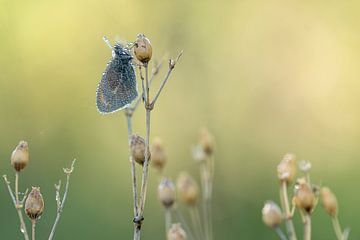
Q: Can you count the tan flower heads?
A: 13